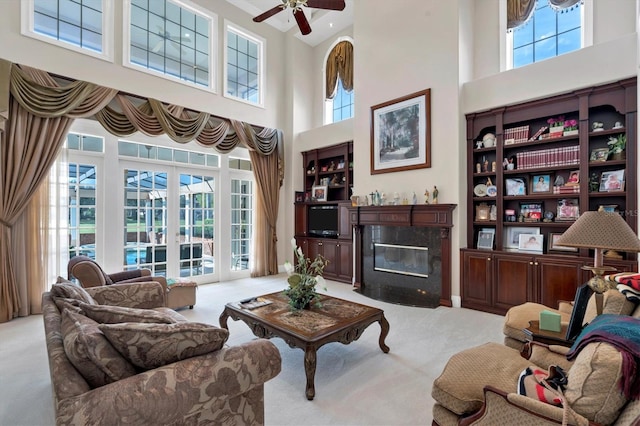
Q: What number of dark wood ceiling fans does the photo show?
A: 1